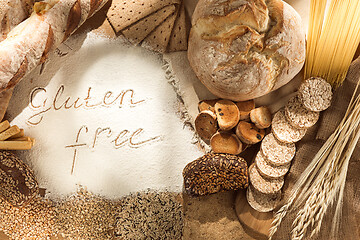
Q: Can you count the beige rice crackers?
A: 7